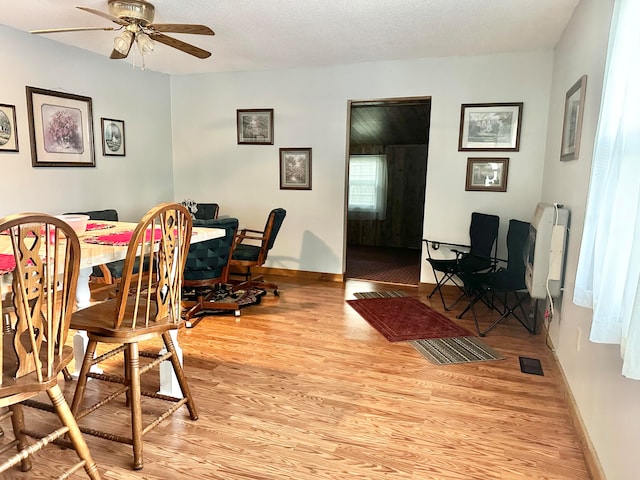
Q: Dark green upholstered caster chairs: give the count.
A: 4